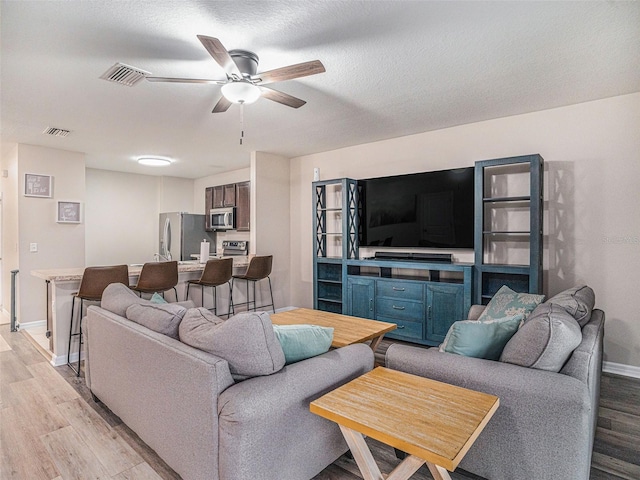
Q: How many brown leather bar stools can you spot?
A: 4